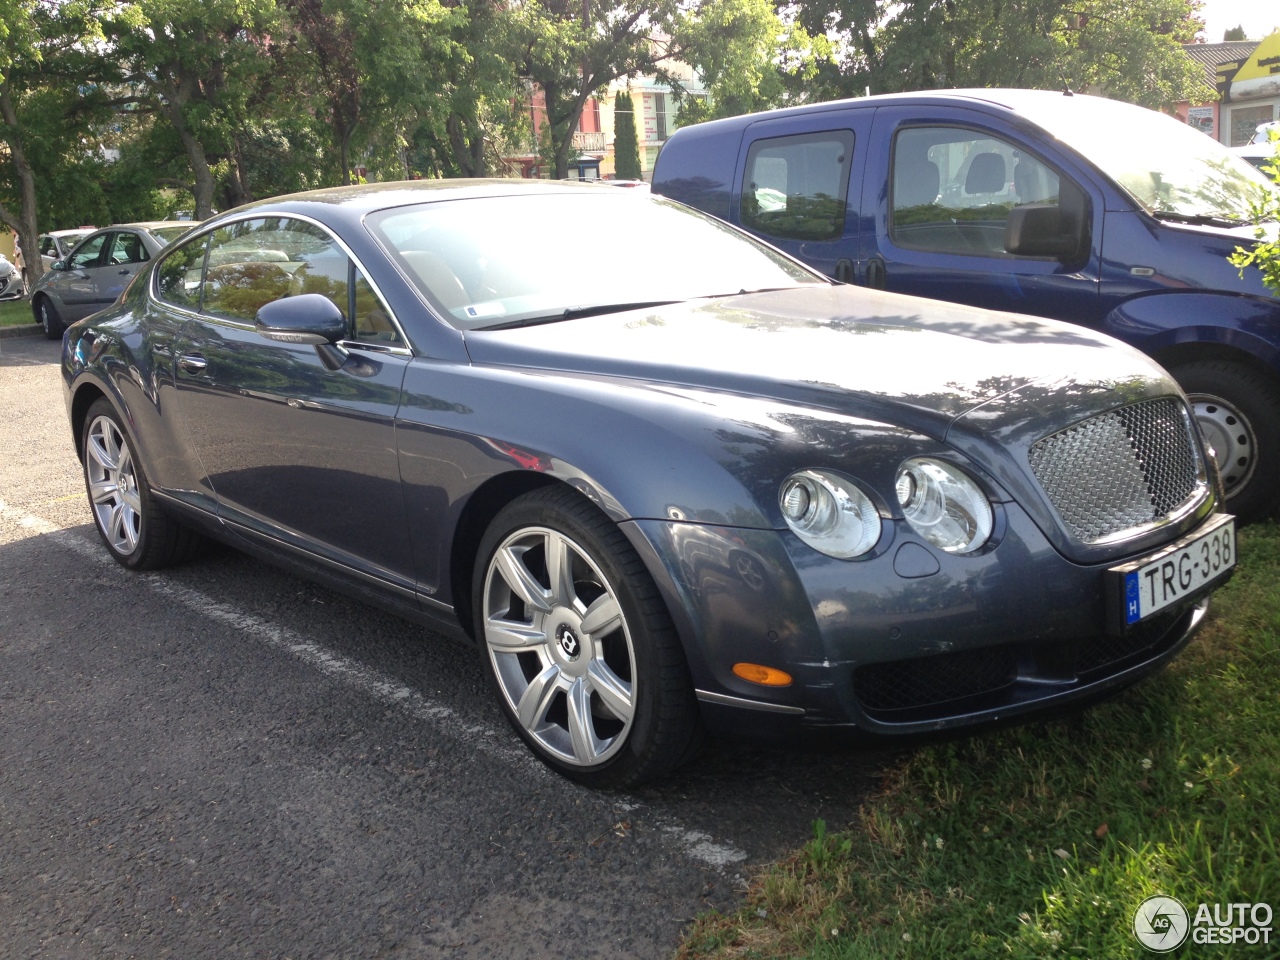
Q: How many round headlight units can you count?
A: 2